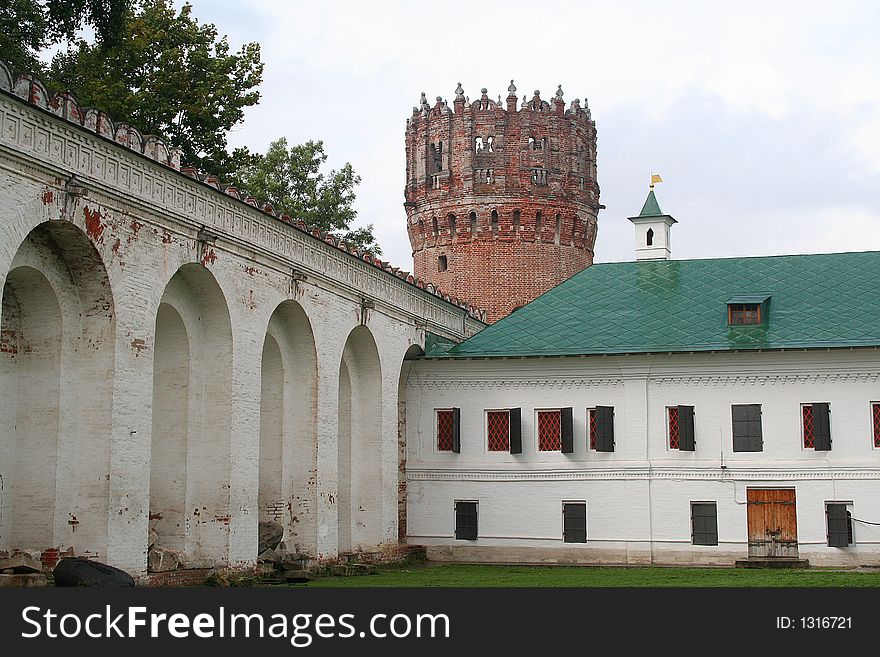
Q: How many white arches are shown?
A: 5